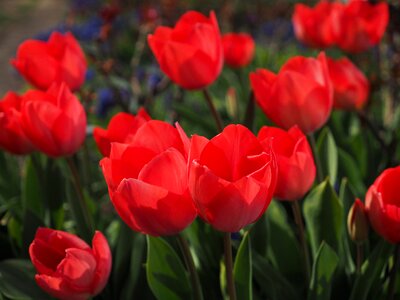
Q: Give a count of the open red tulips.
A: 15